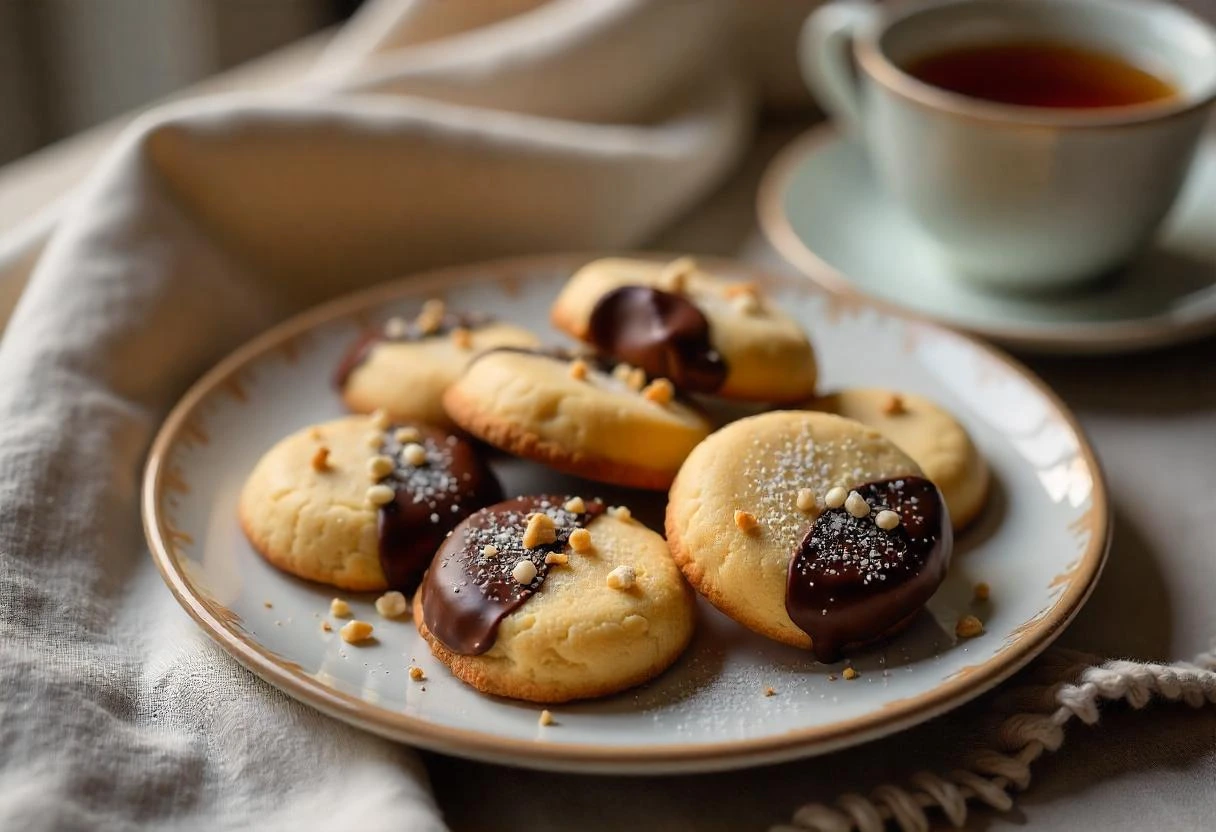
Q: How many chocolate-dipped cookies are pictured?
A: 6